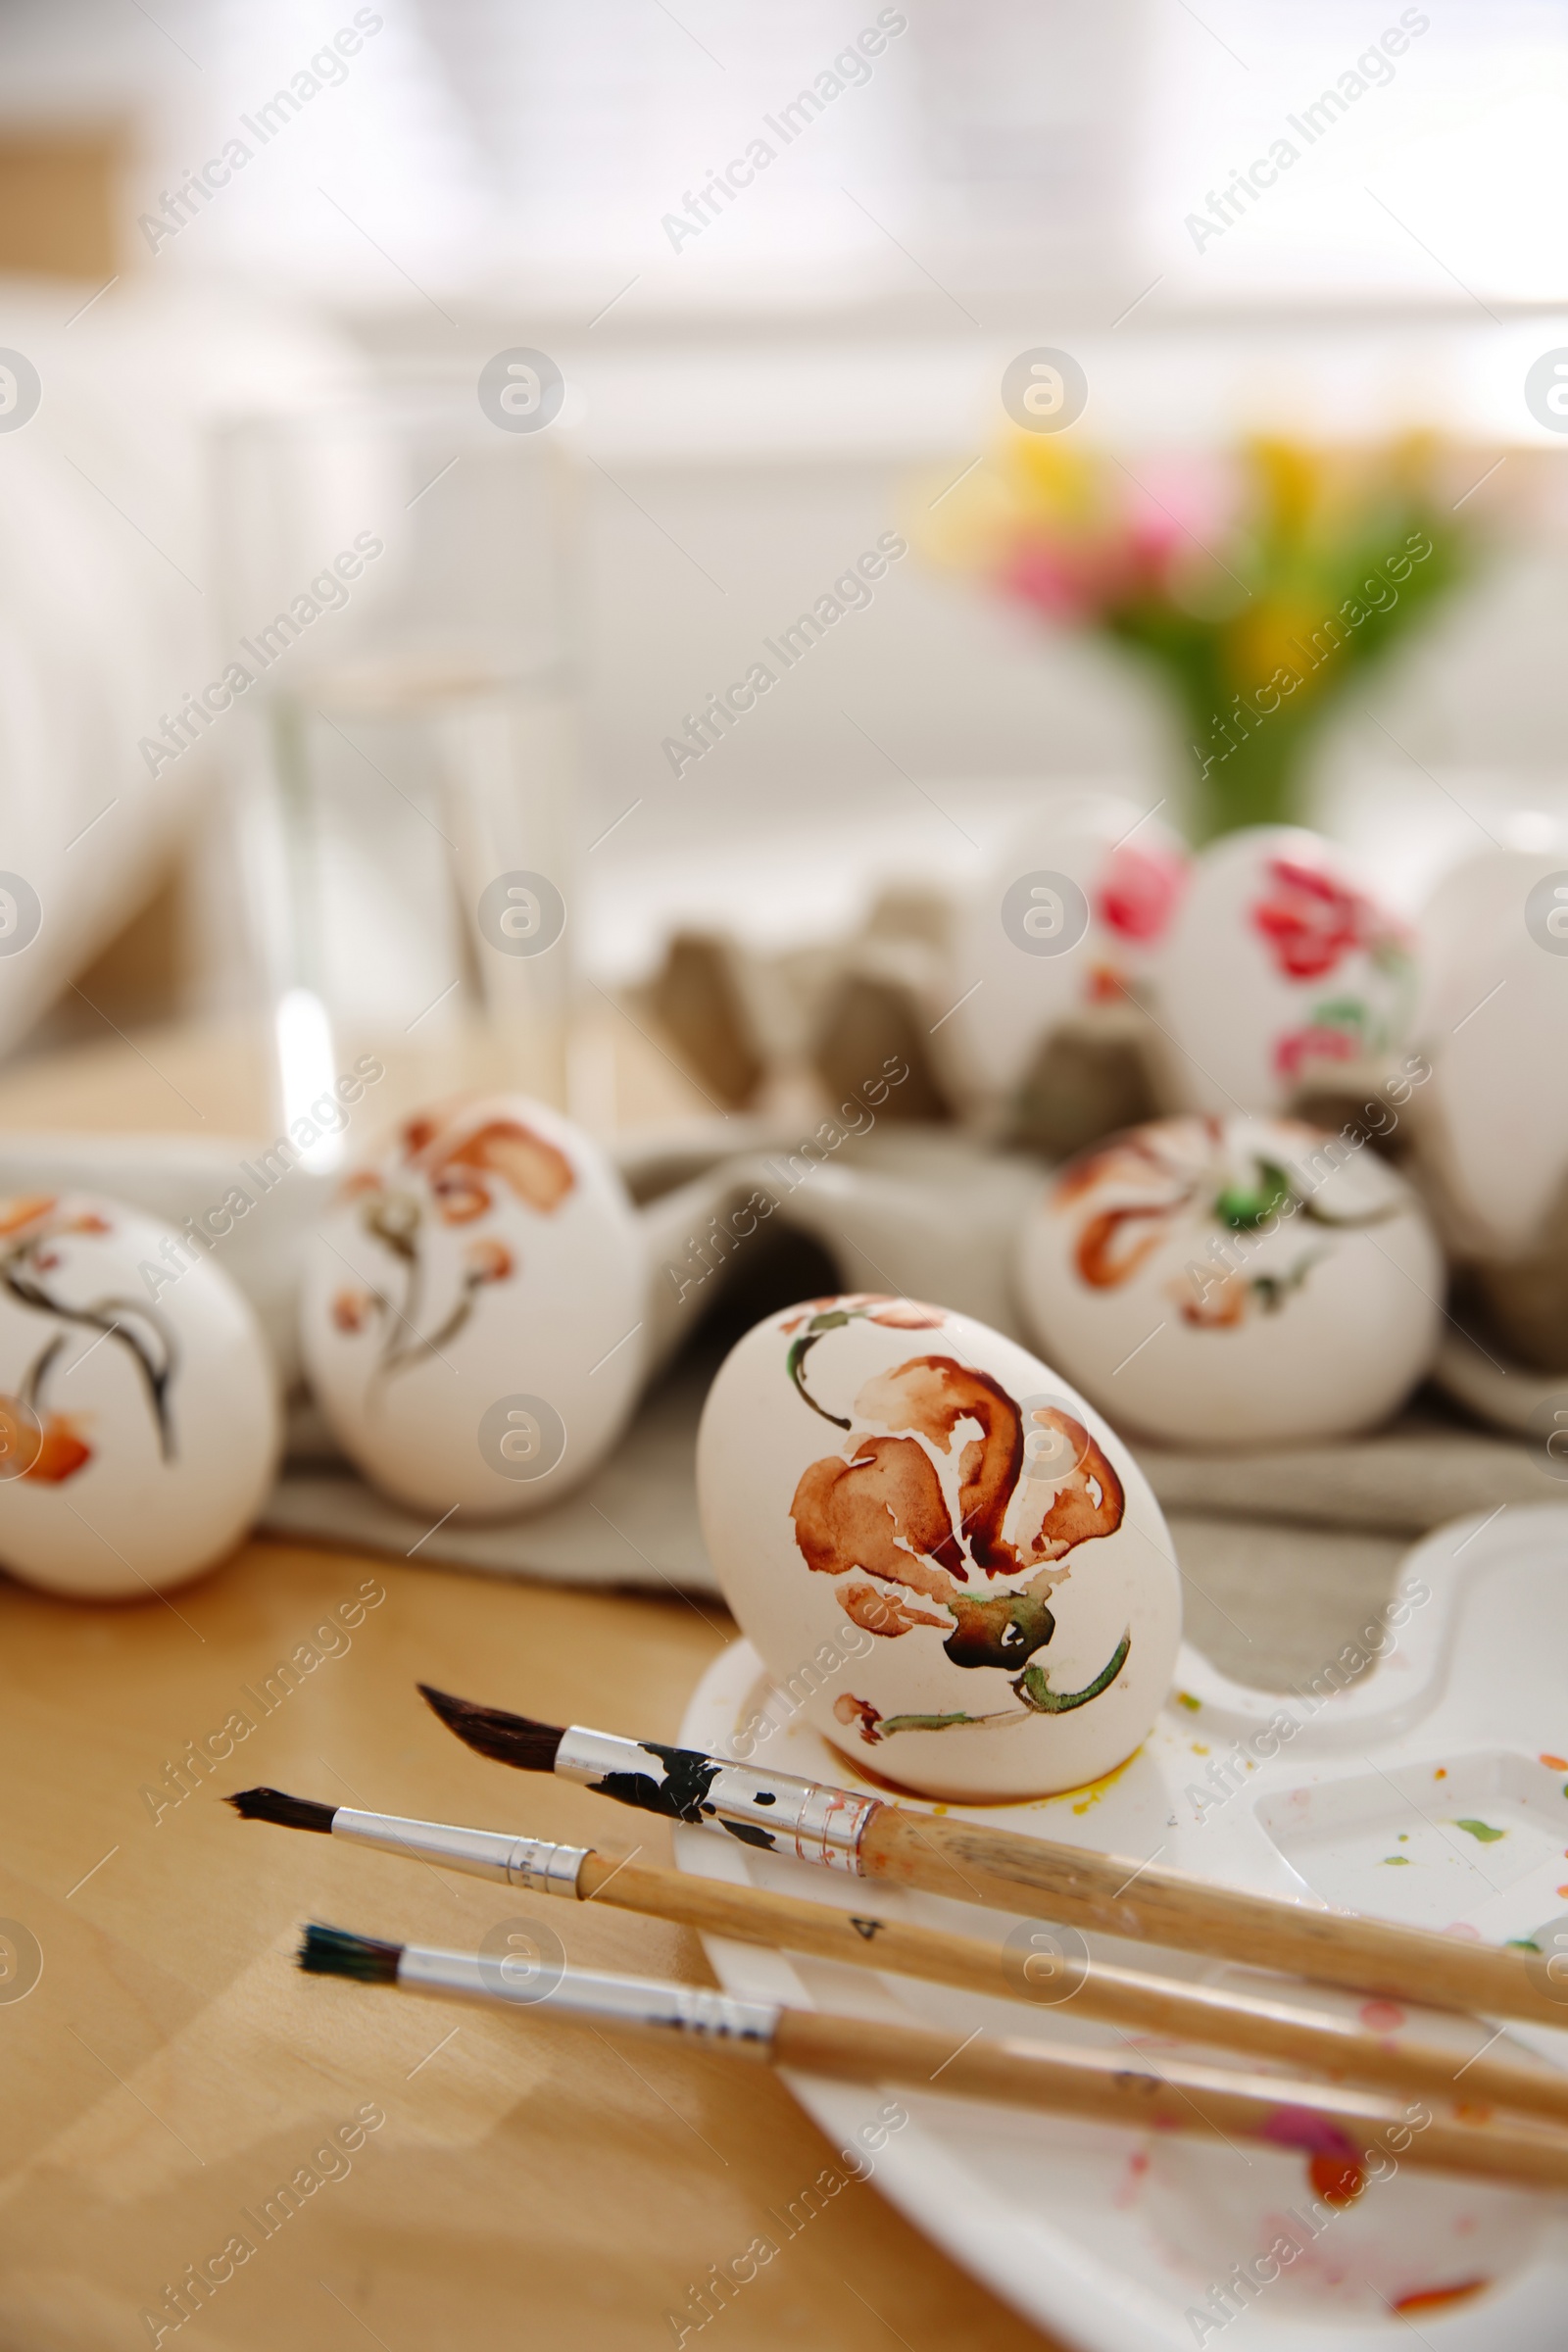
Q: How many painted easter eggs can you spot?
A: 6